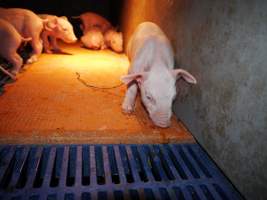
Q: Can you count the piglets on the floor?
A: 6